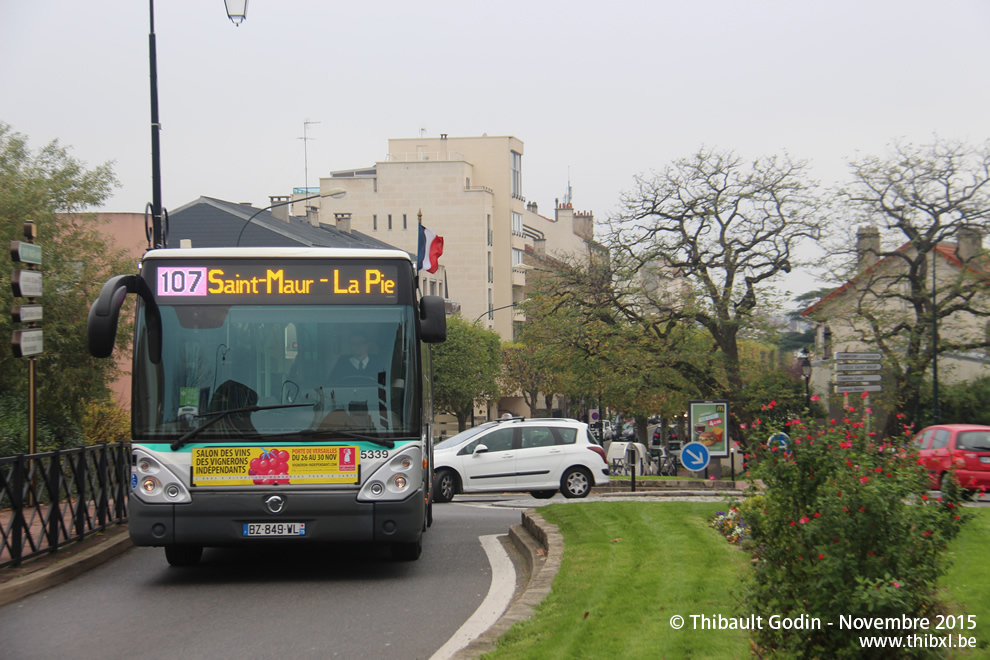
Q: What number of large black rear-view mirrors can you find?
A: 2